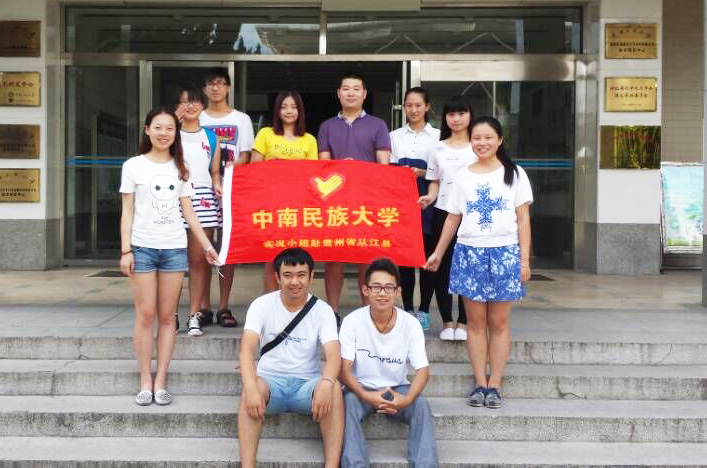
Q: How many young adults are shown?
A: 10